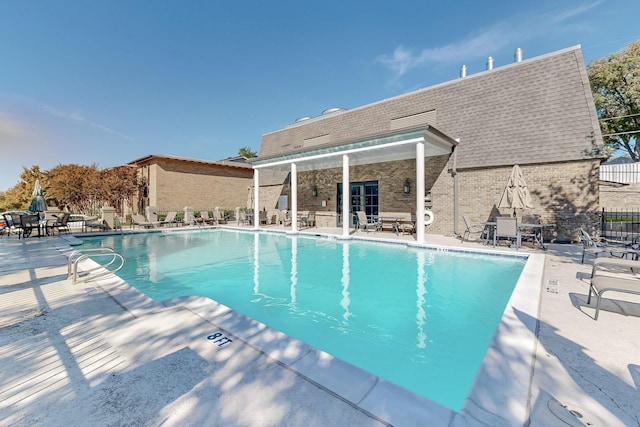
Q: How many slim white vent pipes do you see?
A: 3